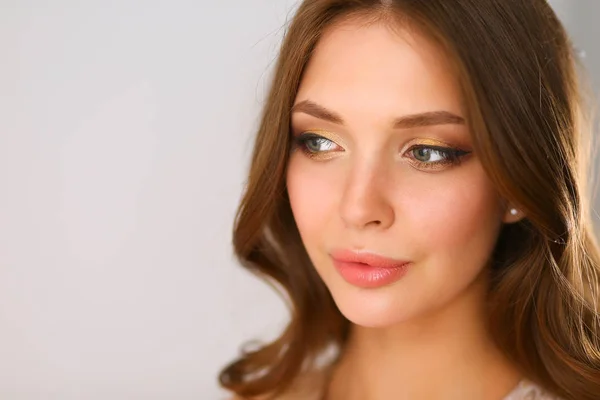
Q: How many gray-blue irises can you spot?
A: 2